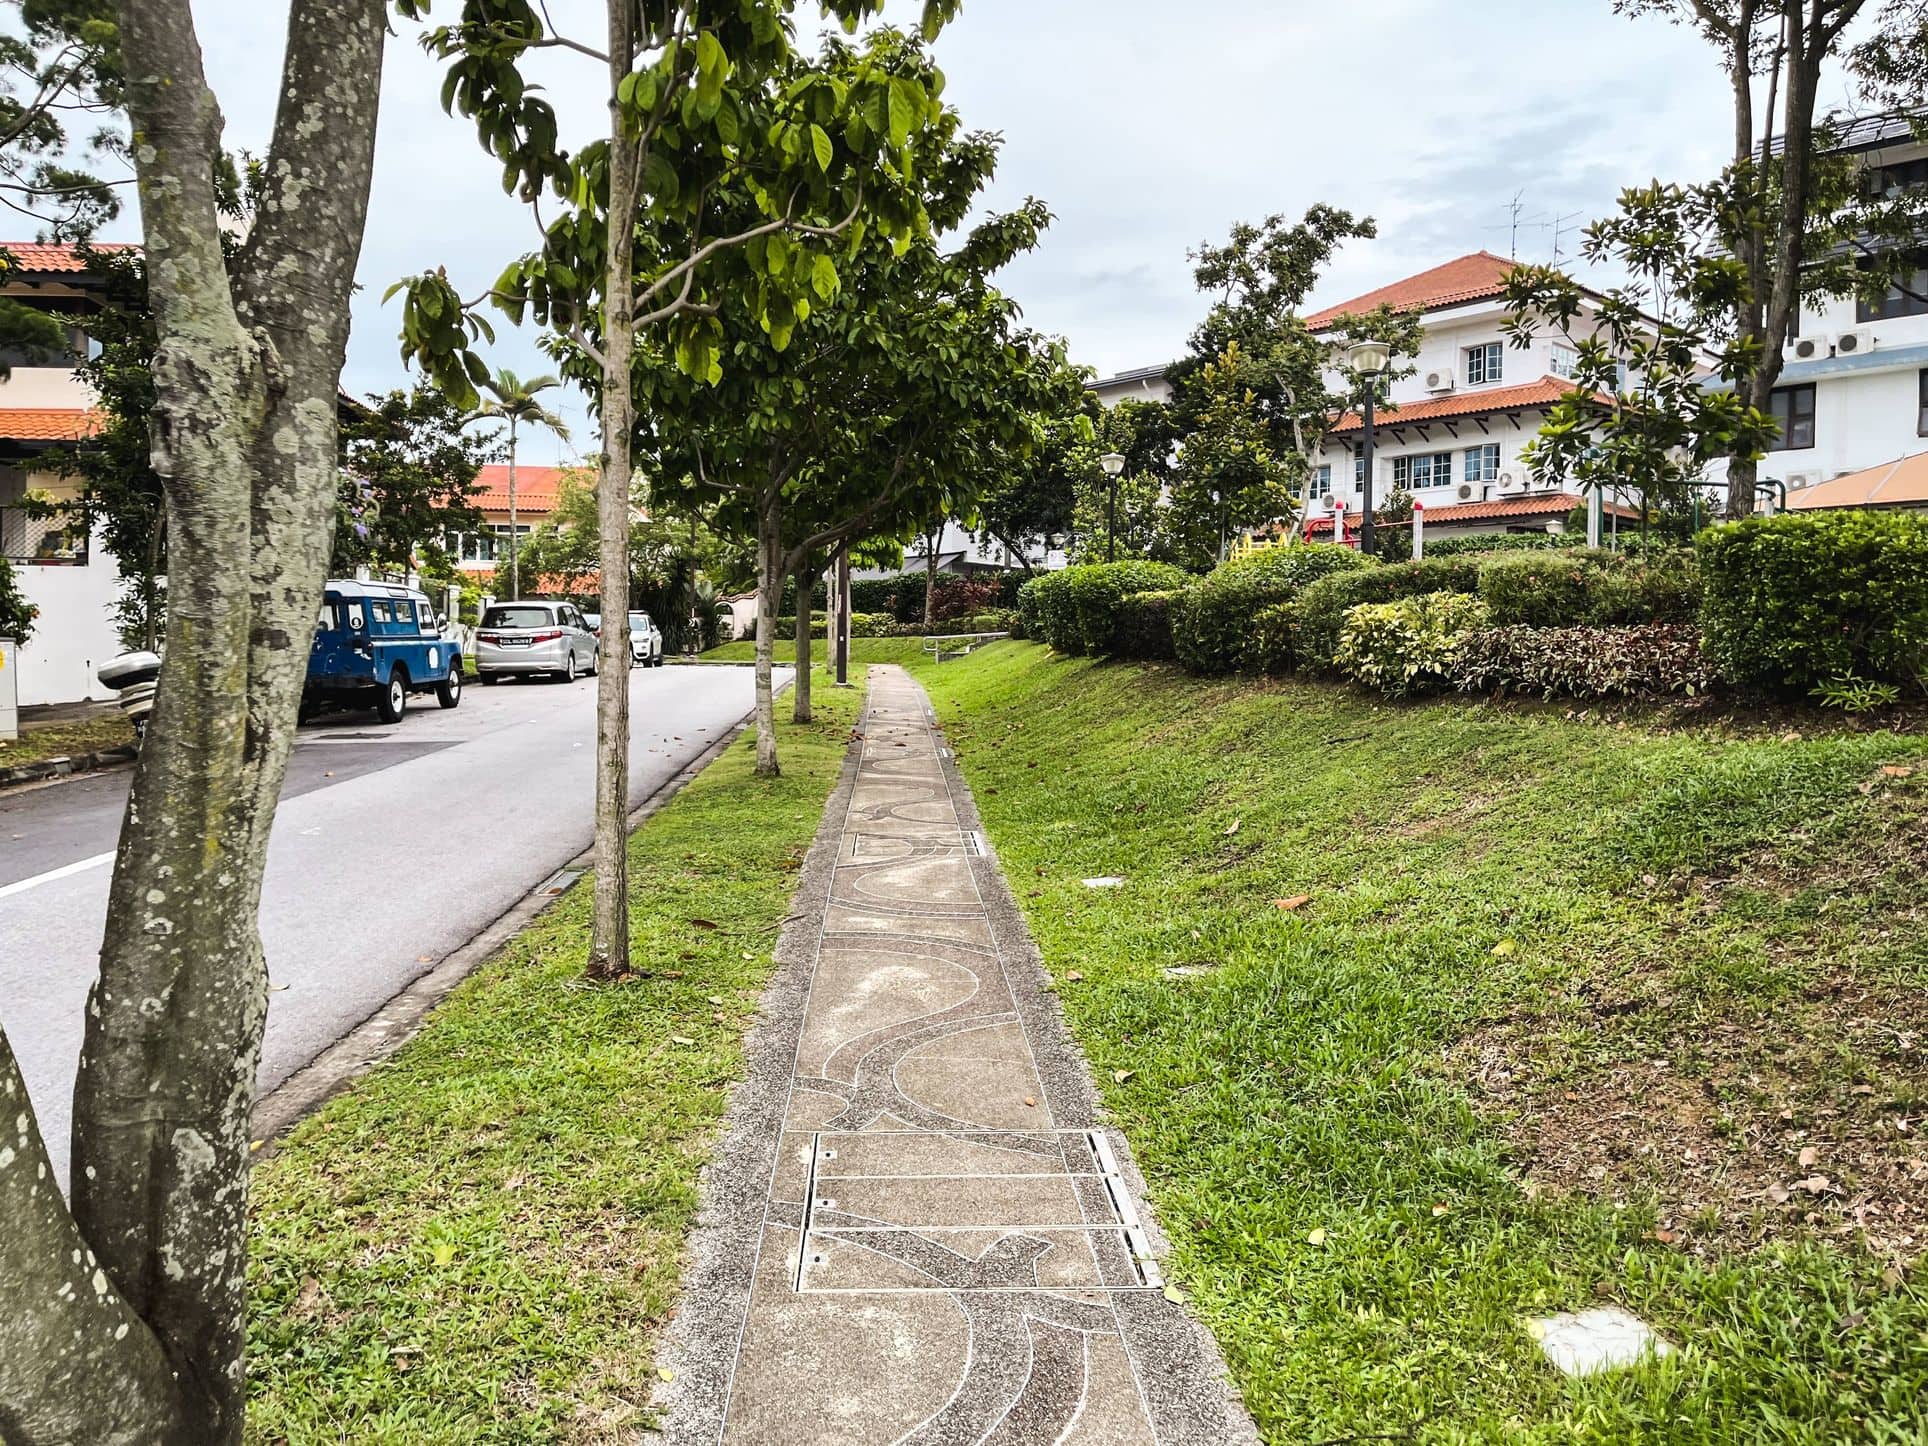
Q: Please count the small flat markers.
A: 3